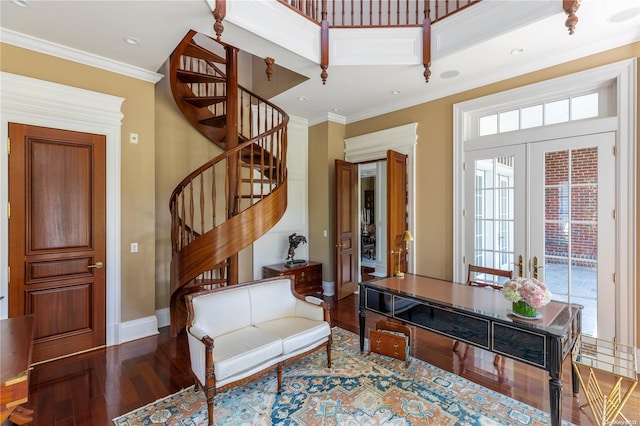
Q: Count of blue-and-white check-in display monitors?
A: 0